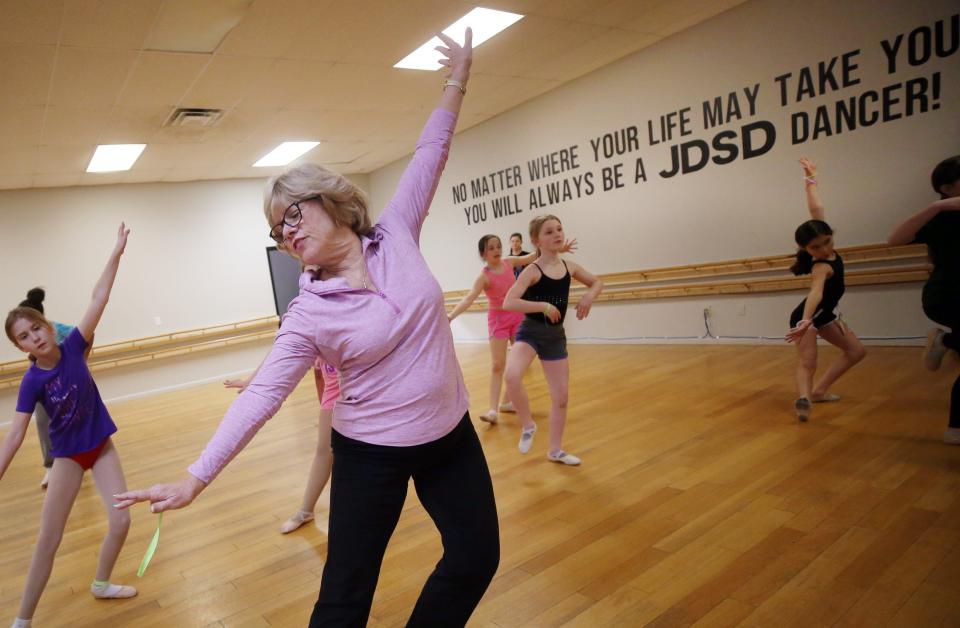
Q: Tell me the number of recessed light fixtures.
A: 3